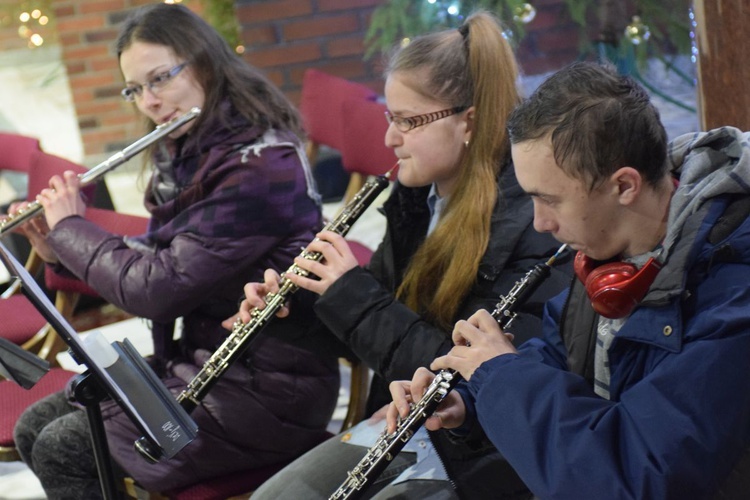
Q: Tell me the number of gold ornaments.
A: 2